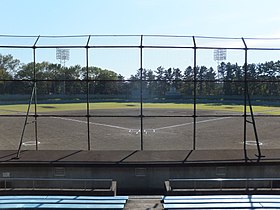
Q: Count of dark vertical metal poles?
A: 5